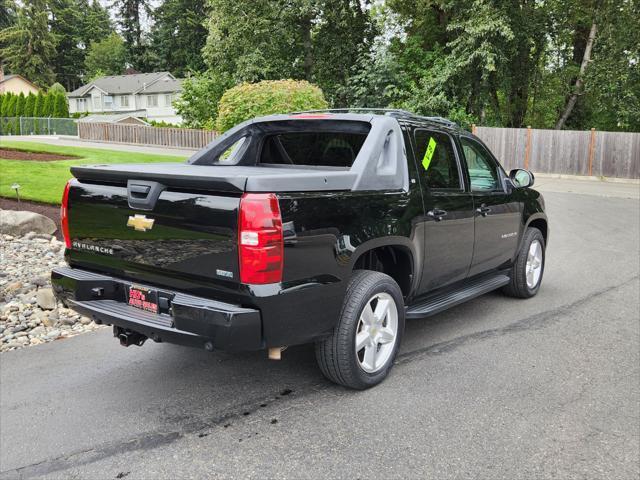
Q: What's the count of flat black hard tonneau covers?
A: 1